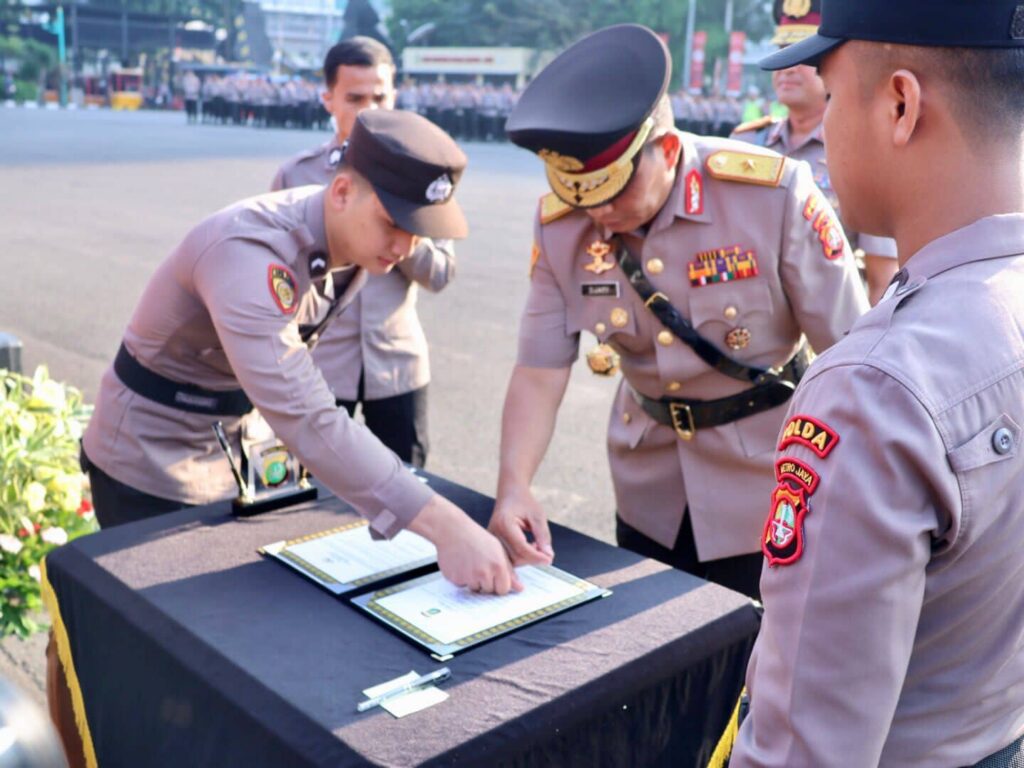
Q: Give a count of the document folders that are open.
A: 1